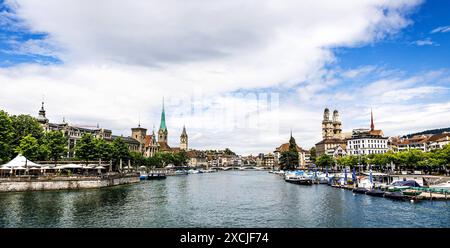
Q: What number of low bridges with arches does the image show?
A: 1